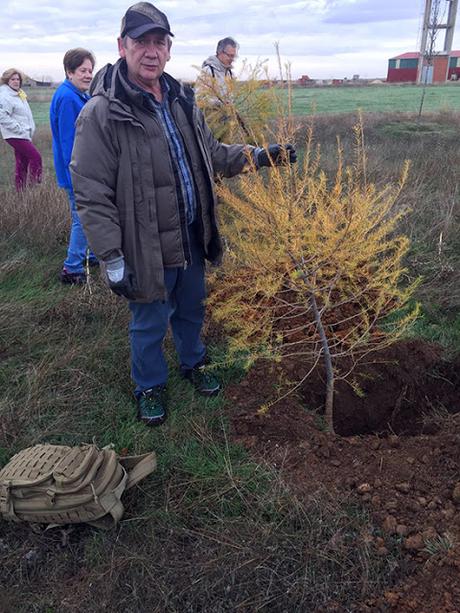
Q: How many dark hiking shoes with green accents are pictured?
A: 2